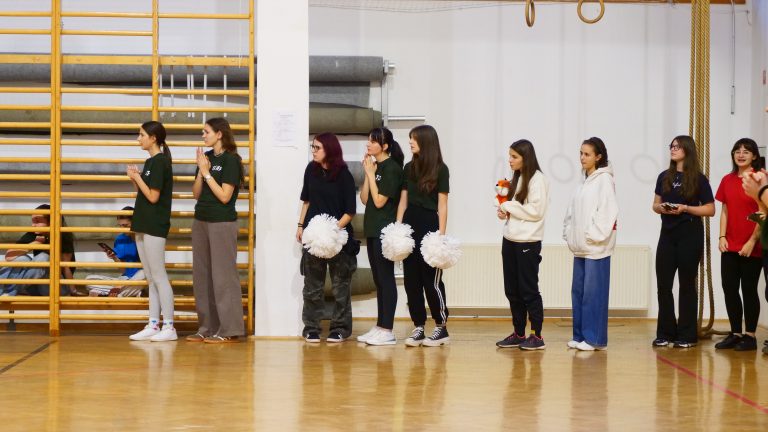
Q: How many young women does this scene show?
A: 9